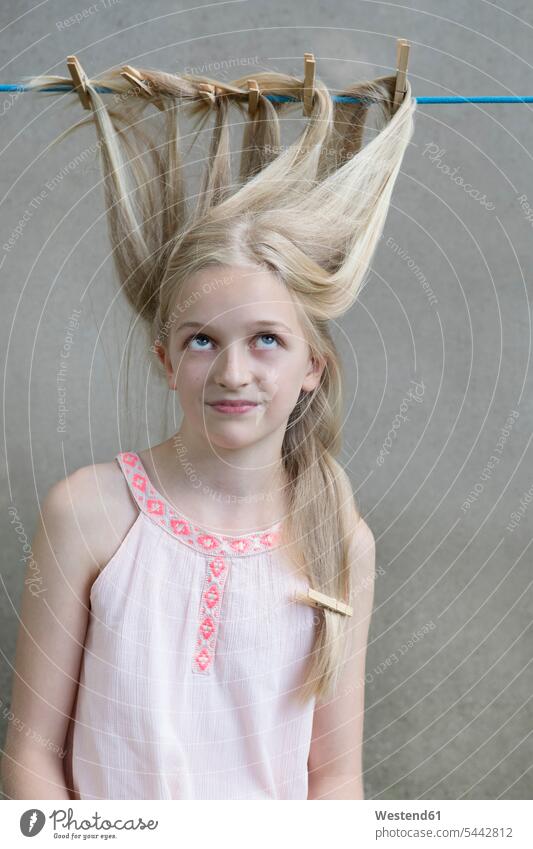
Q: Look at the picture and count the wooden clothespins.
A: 7